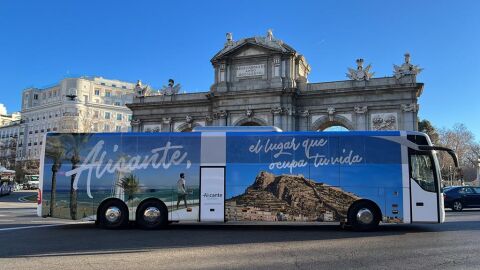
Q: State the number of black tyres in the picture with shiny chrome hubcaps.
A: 3